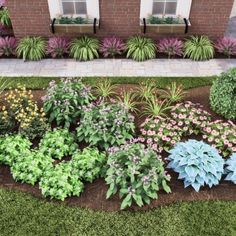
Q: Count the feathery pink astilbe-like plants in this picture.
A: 5